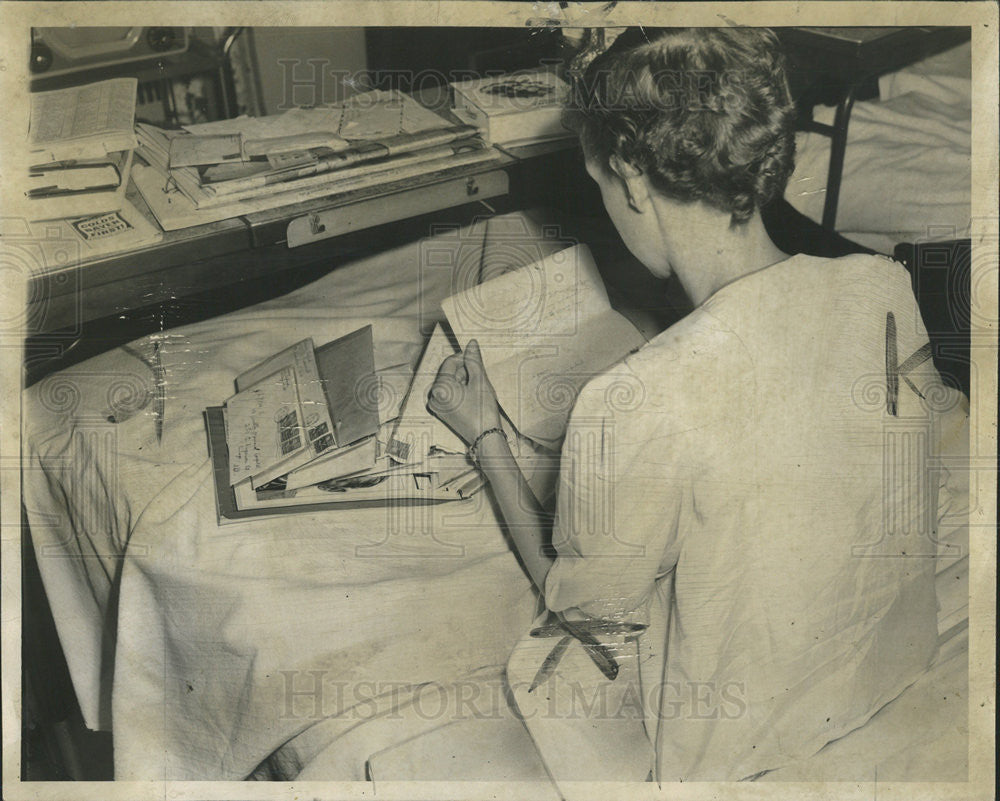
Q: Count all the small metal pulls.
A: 2